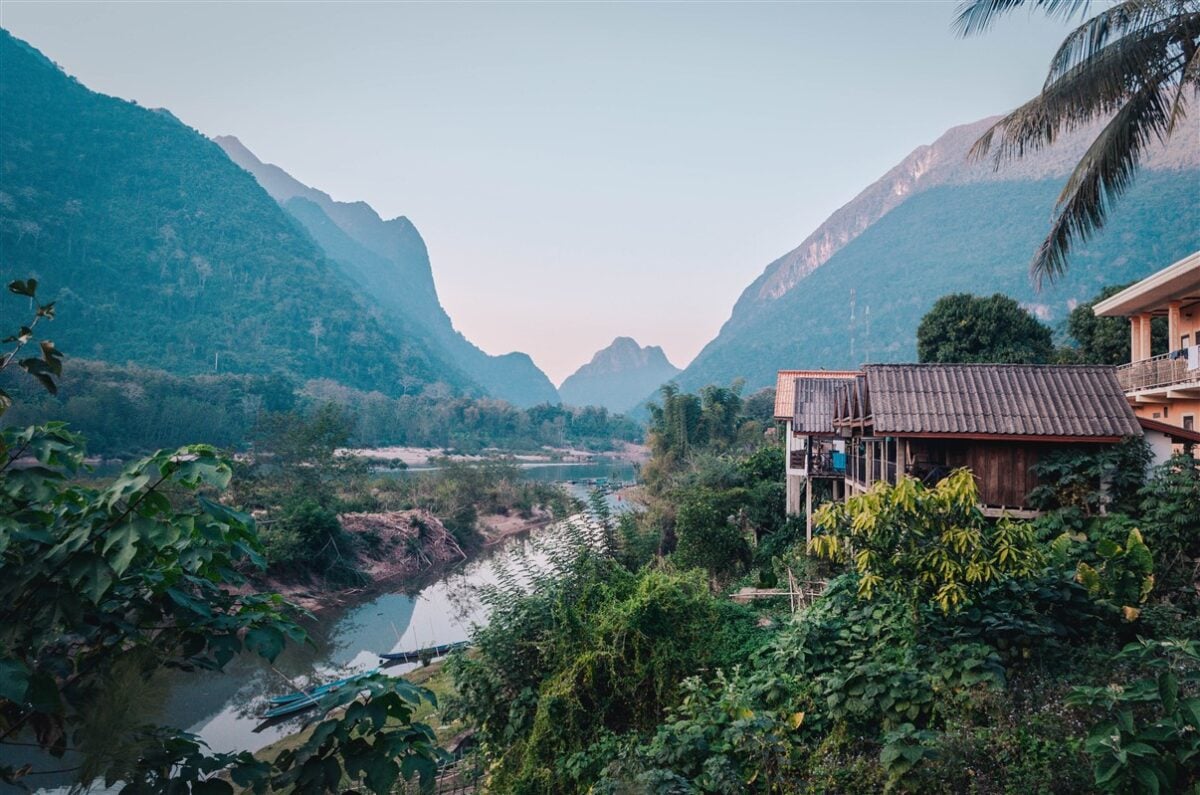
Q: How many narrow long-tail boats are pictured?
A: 3